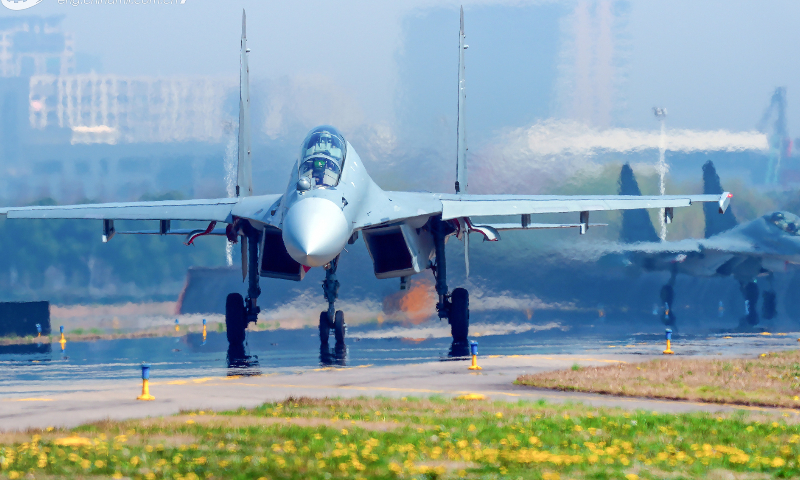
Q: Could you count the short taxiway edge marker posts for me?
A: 7